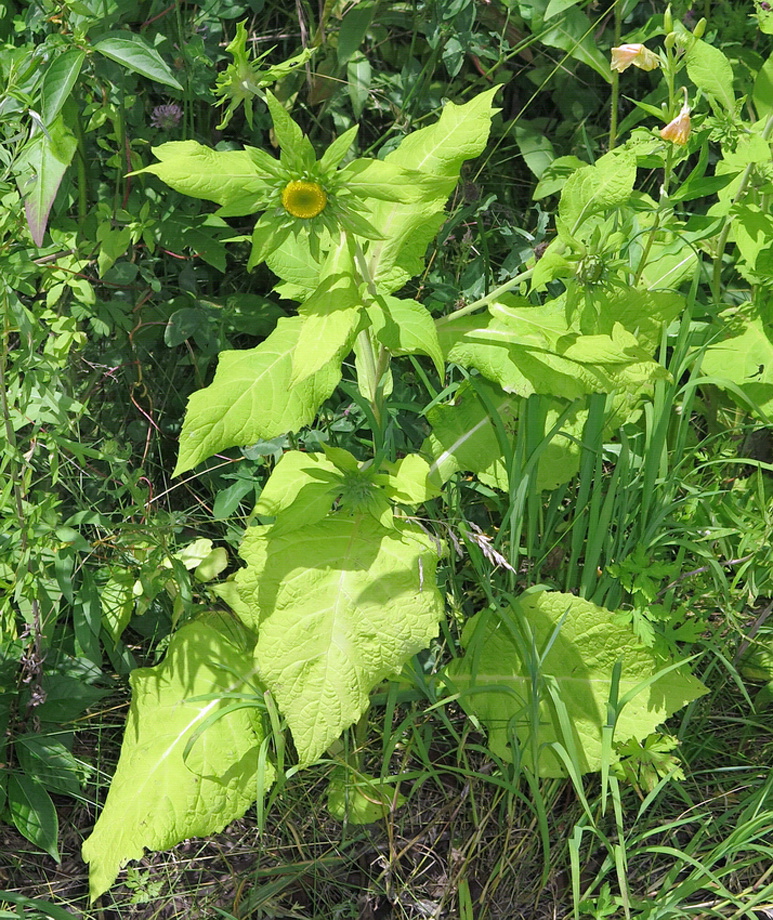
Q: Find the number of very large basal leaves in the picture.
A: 3